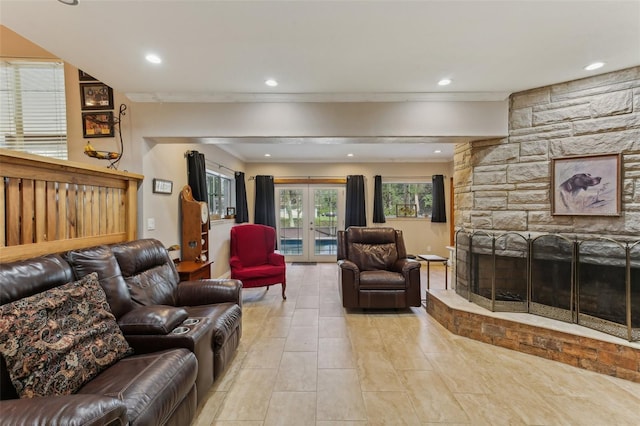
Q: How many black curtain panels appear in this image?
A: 6